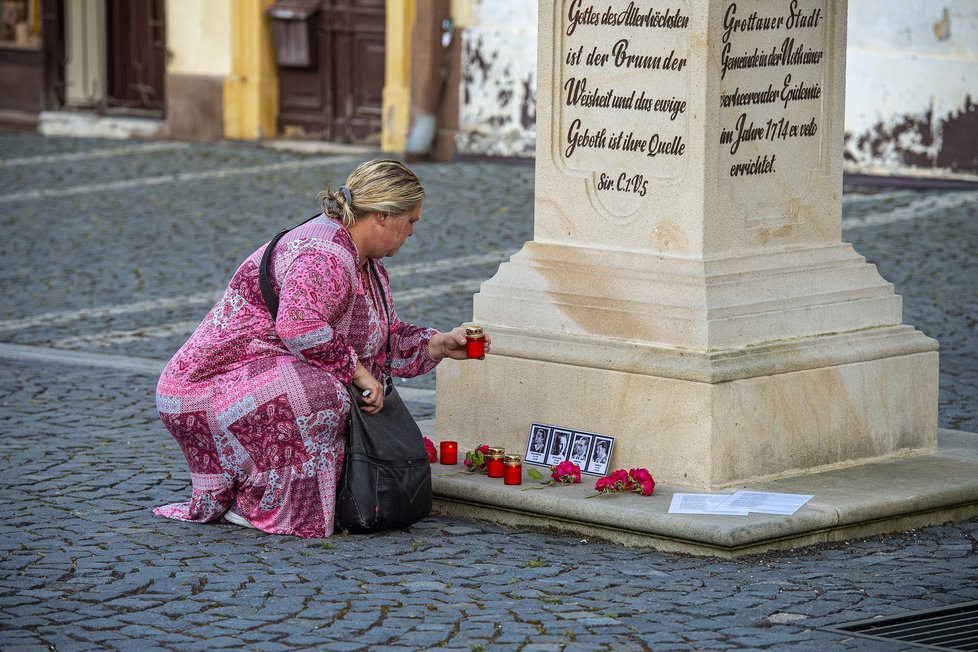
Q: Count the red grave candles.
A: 4